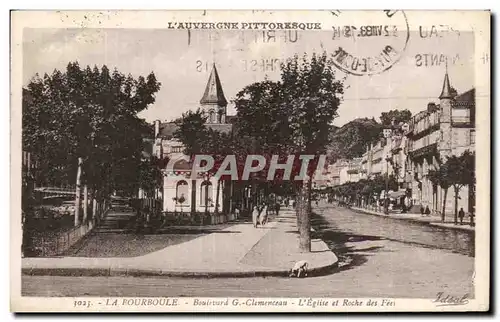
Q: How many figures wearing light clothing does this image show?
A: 2